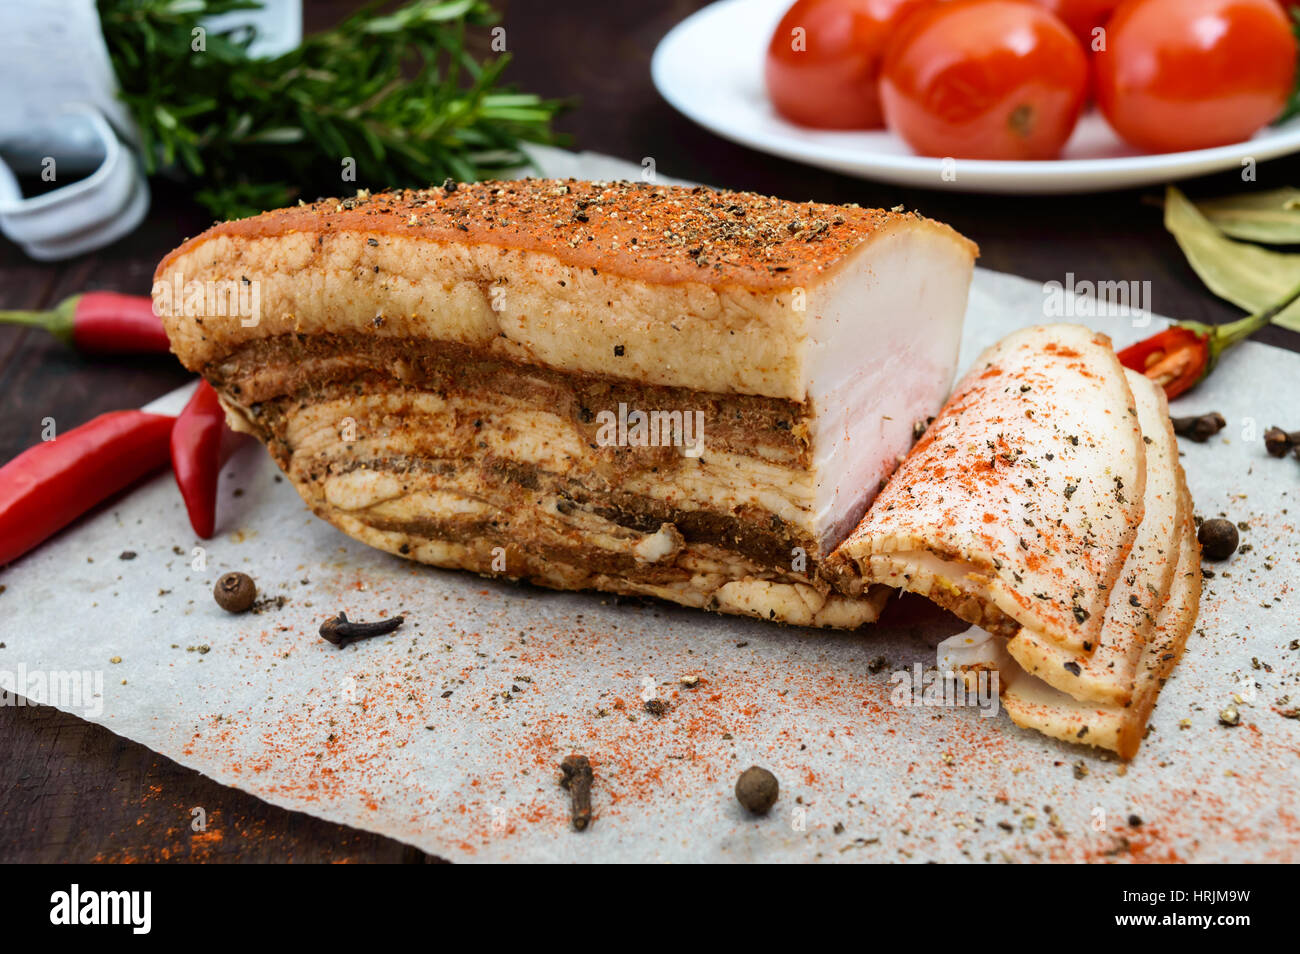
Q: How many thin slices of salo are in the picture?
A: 3